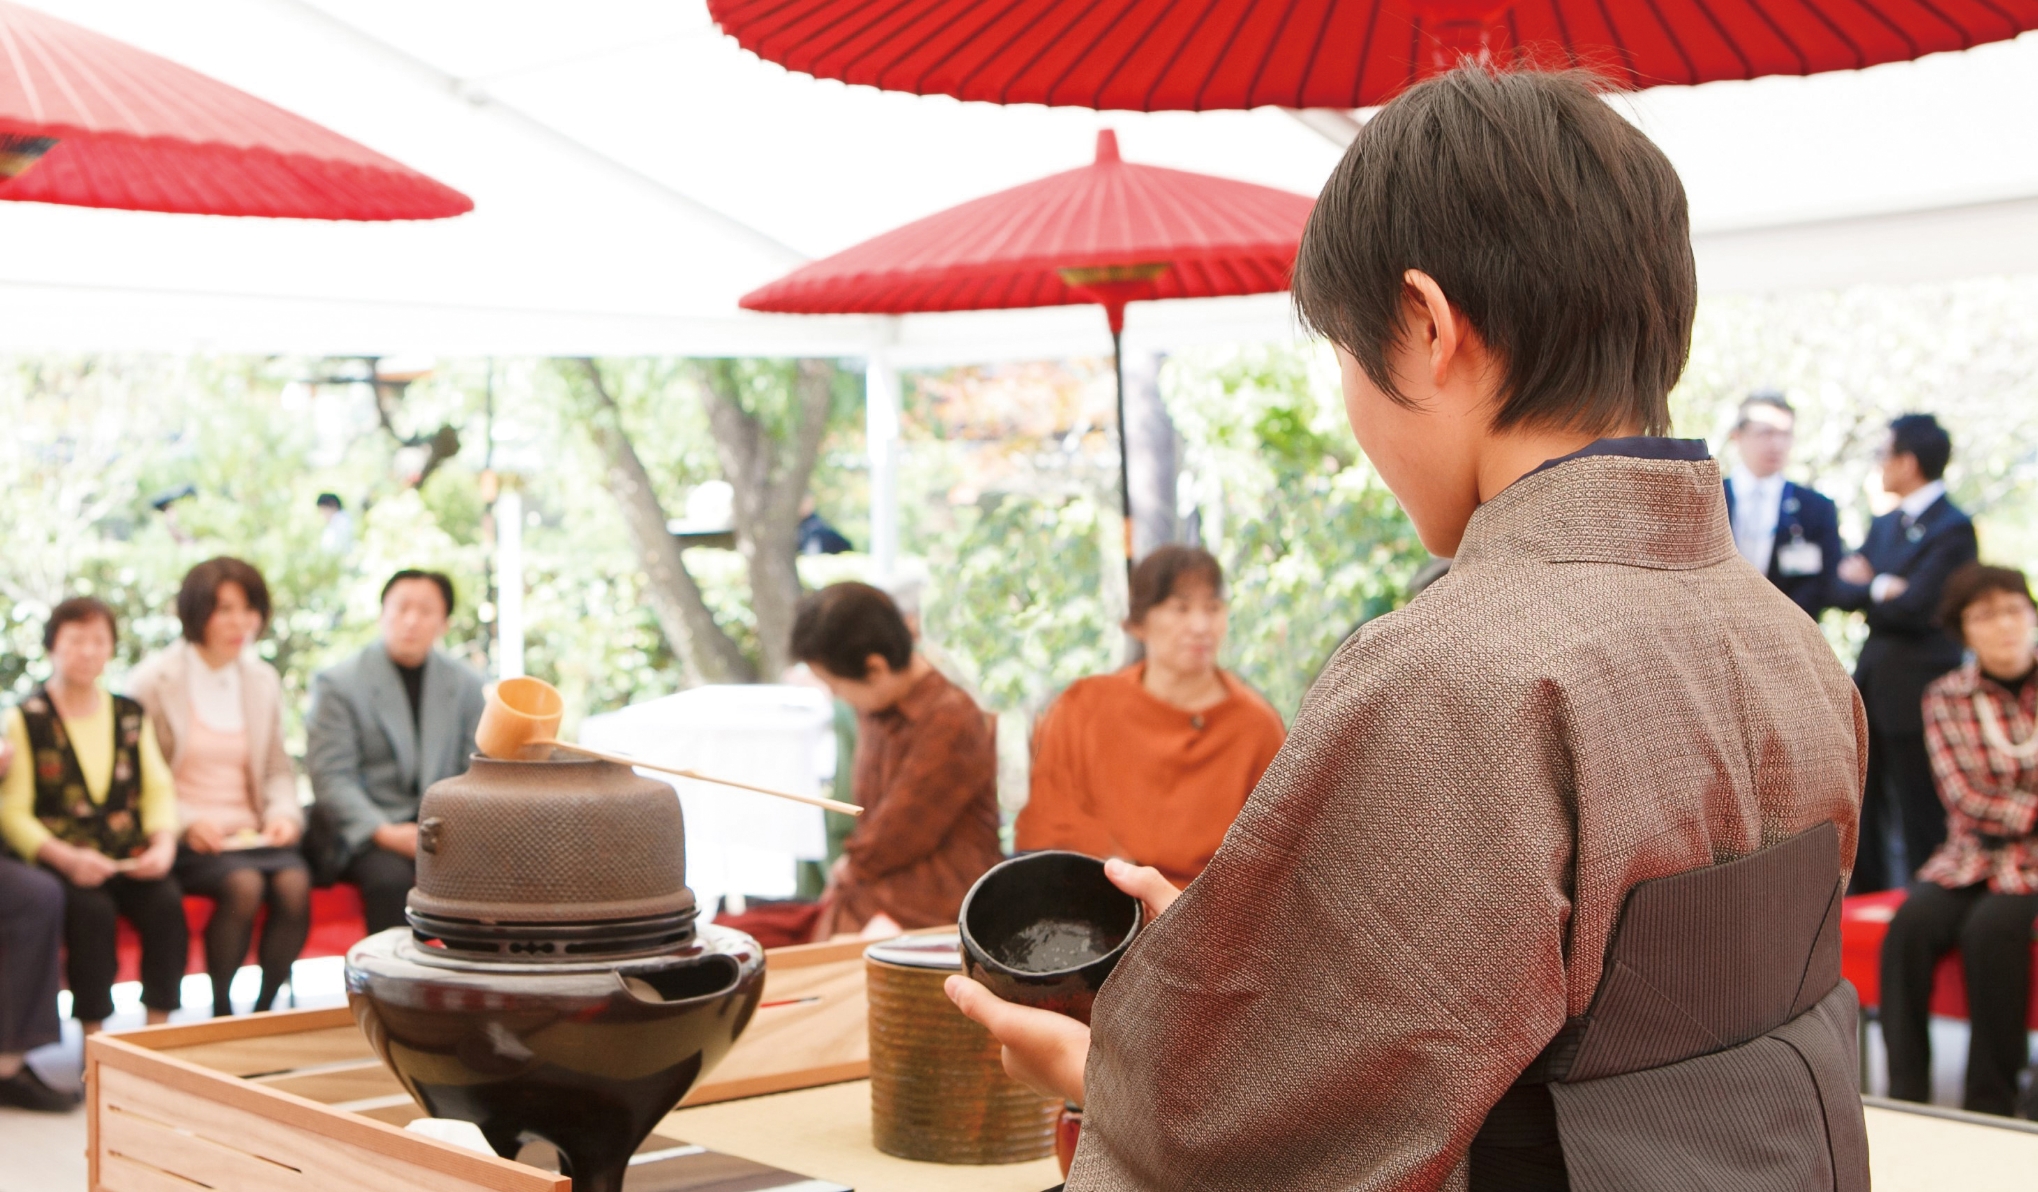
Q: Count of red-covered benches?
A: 2